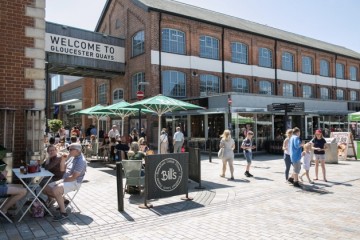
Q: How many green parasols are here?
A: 3